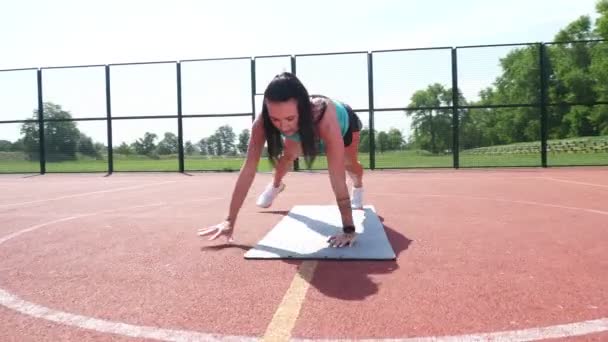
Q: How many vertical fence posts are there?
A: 8